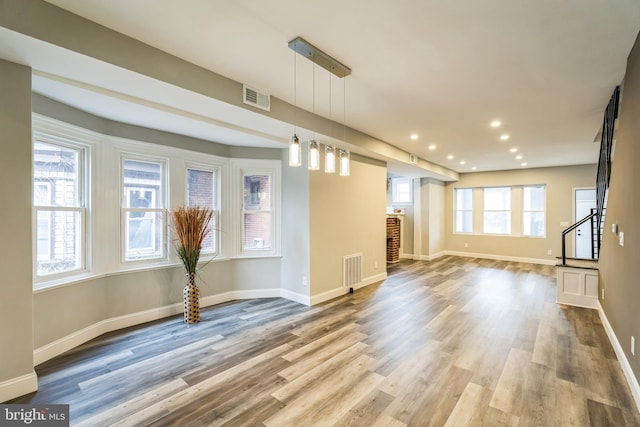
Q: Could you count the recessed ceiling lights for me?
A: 10